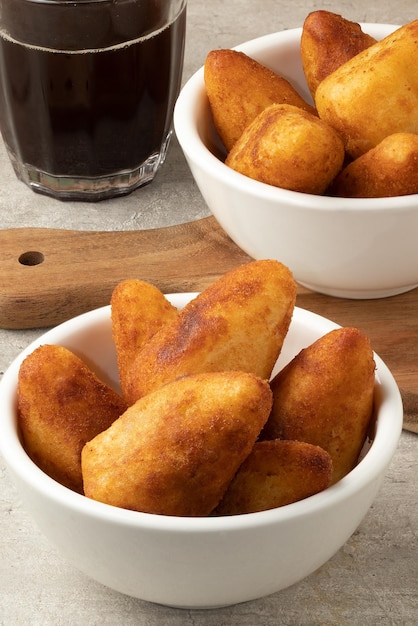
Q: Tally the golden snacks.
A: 11